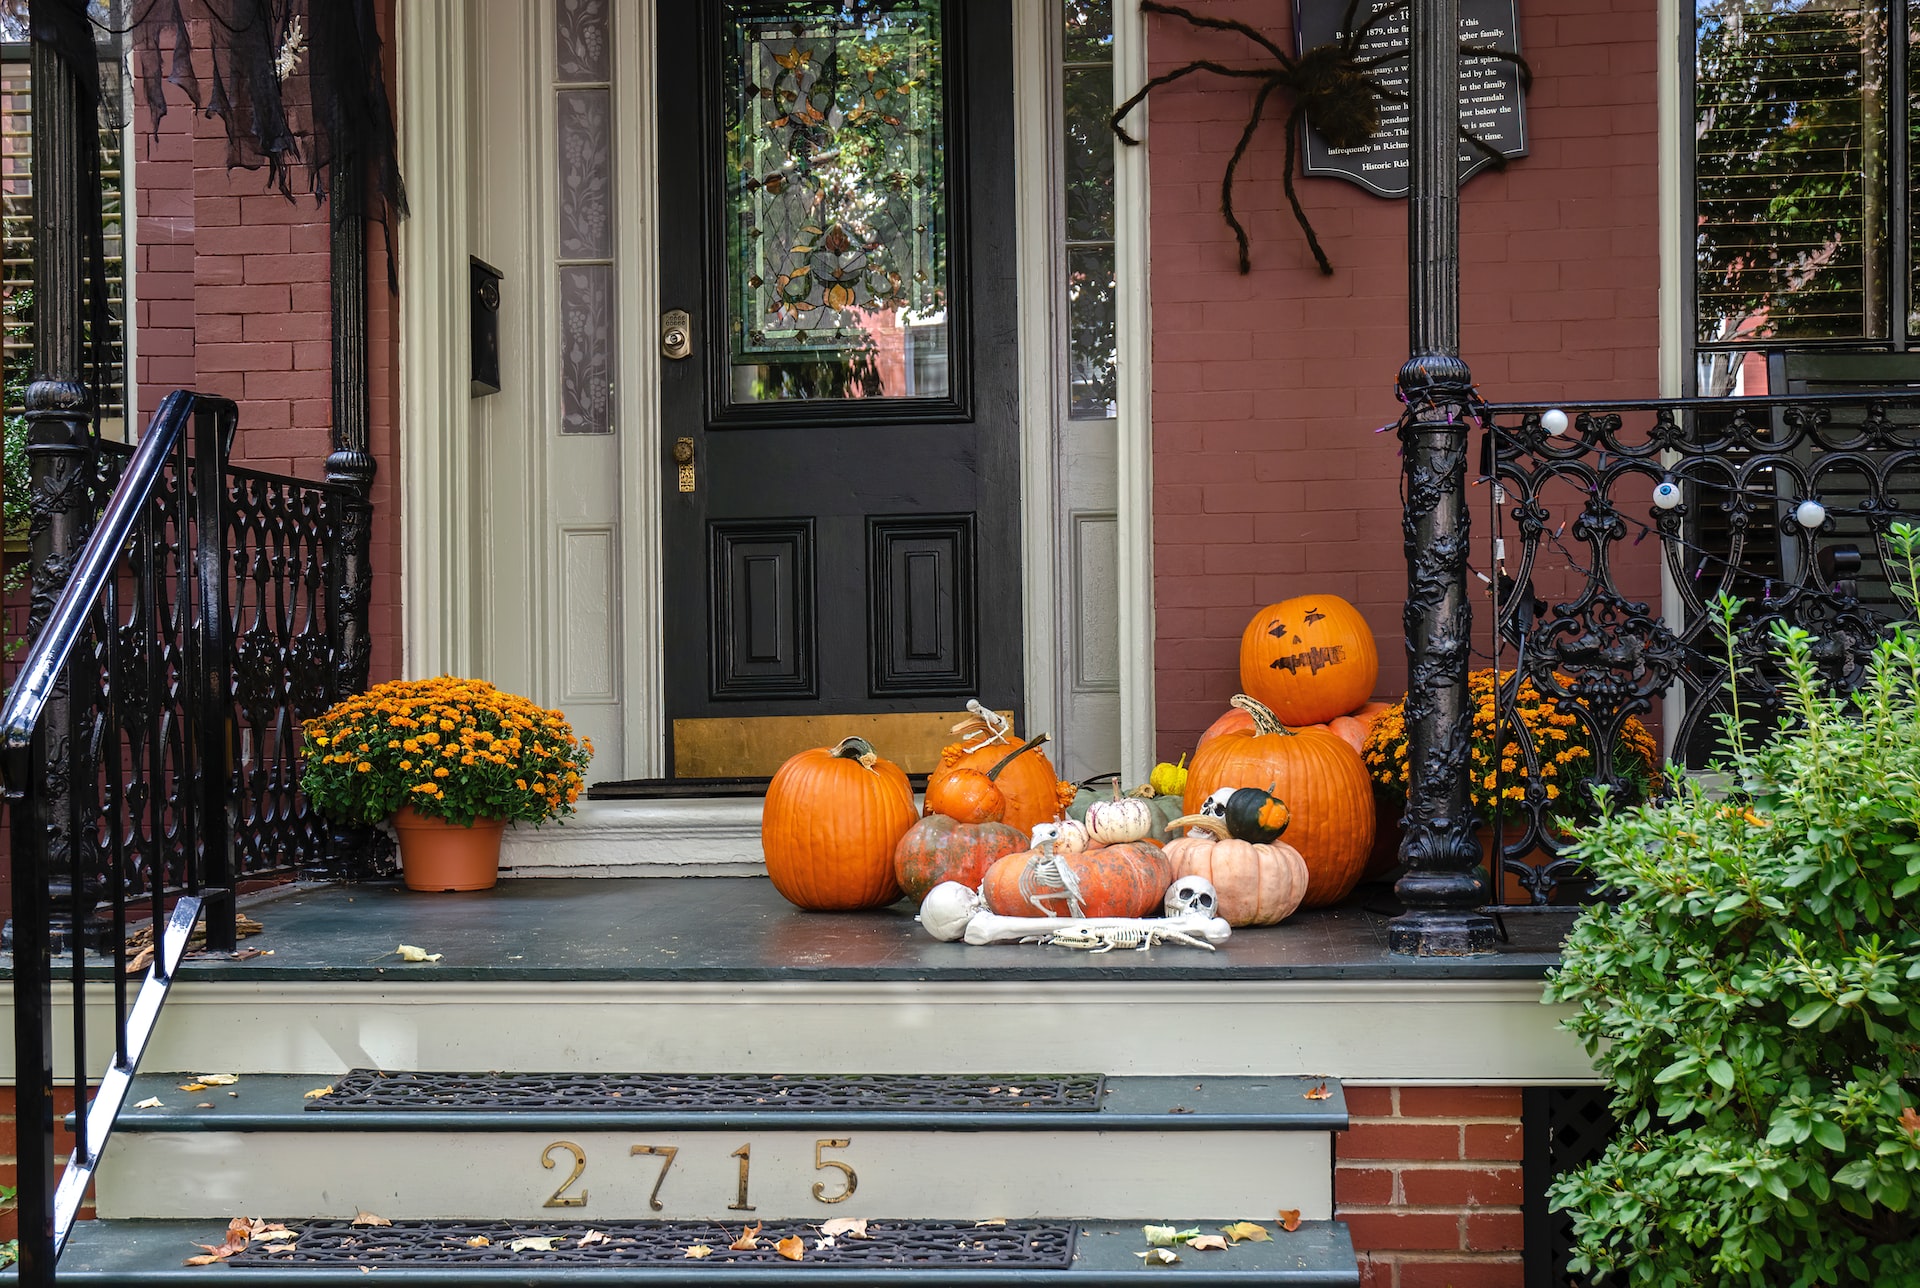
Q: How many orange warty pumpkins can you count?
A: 1